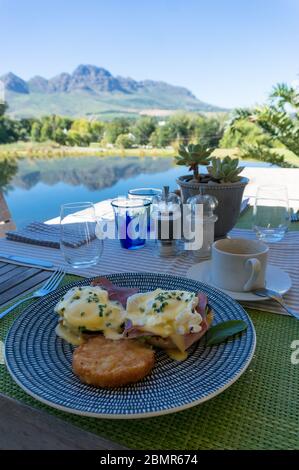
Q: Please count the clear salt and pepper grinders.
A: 2